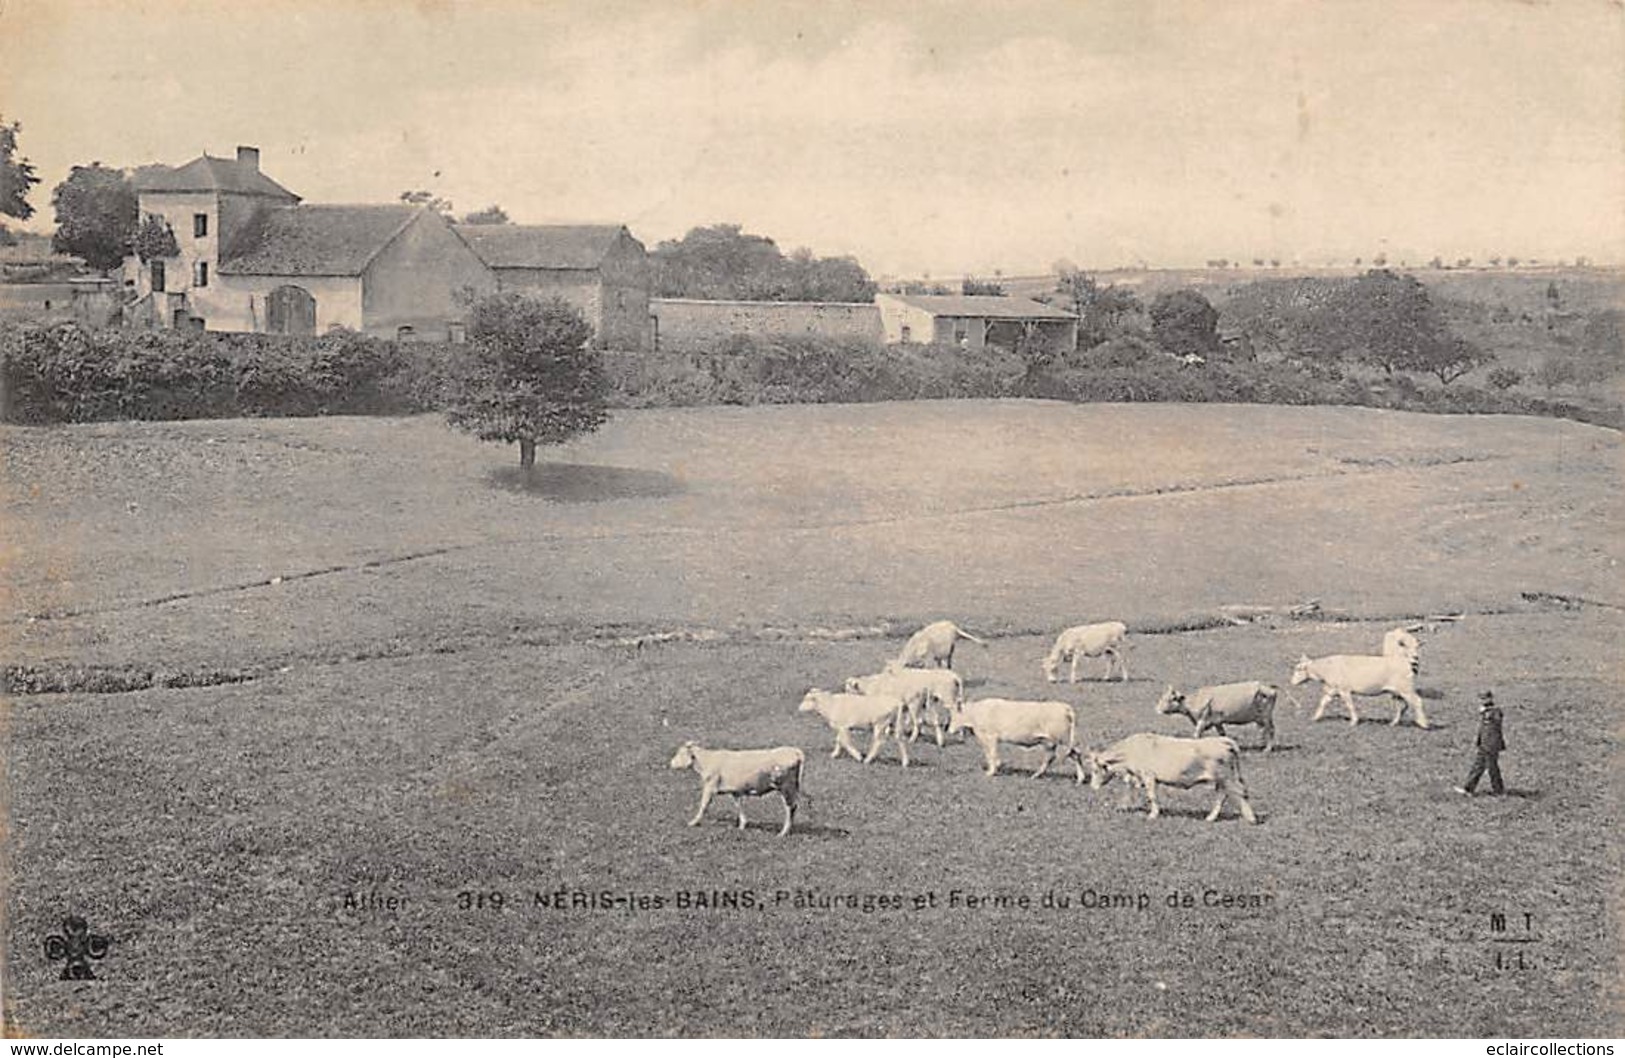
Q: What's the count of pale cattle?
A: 9